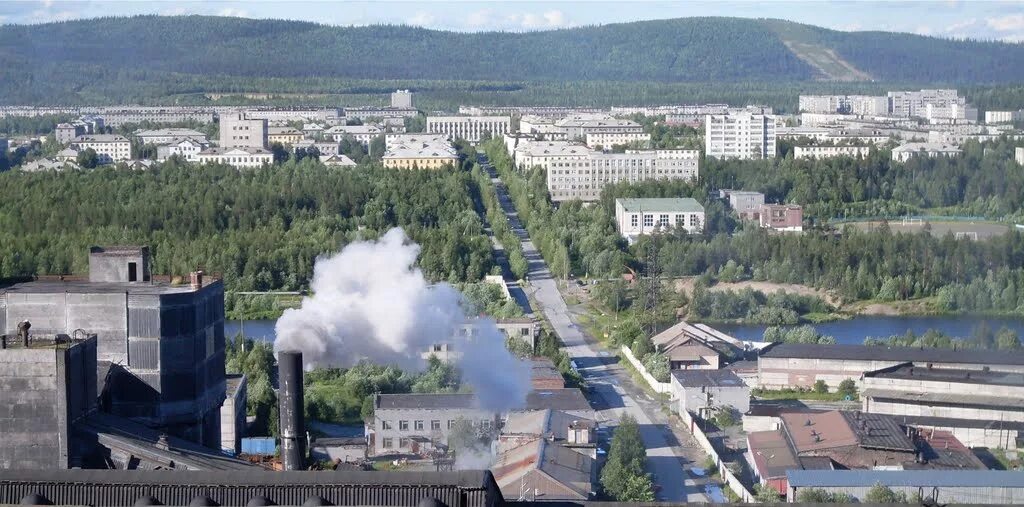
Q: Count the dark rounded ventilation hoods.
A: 6